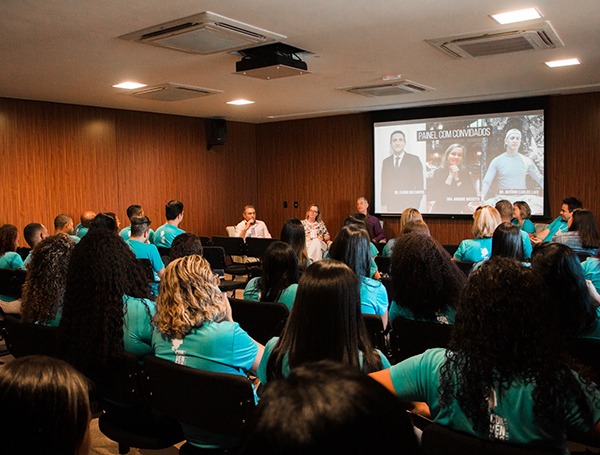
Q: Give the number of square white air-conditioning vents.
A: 4